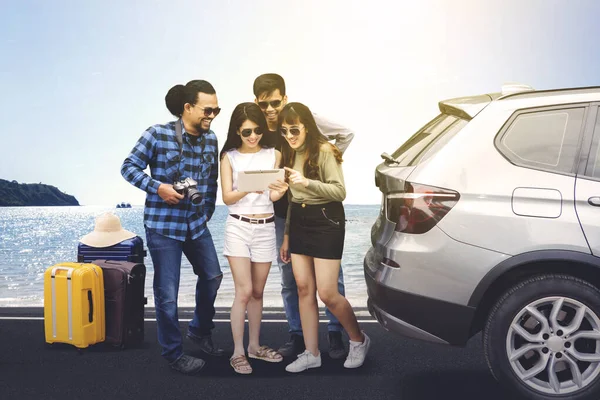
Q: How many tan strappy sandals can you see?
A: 2